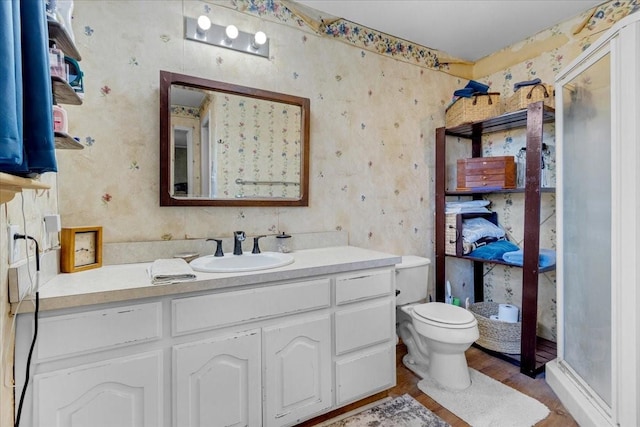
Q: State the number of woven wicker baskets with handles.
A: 2